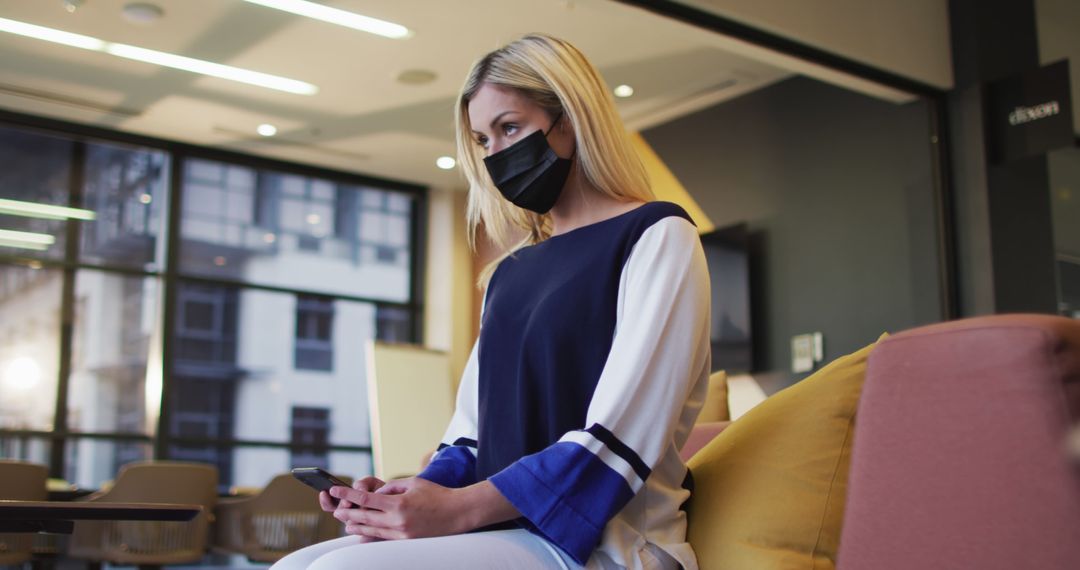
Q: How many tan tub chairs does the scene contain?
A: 3